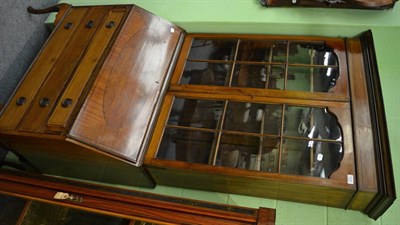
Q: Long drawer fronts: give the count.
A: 3